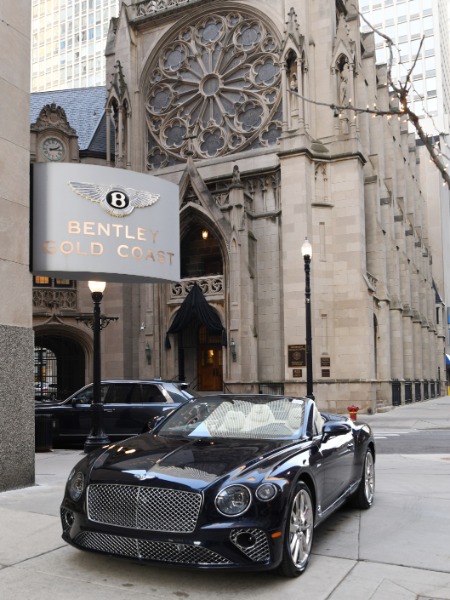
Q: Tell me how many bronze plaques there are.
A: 4